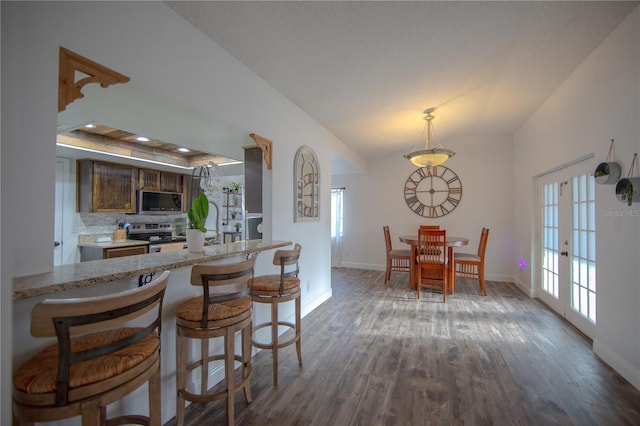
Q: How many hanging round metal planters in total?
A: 2